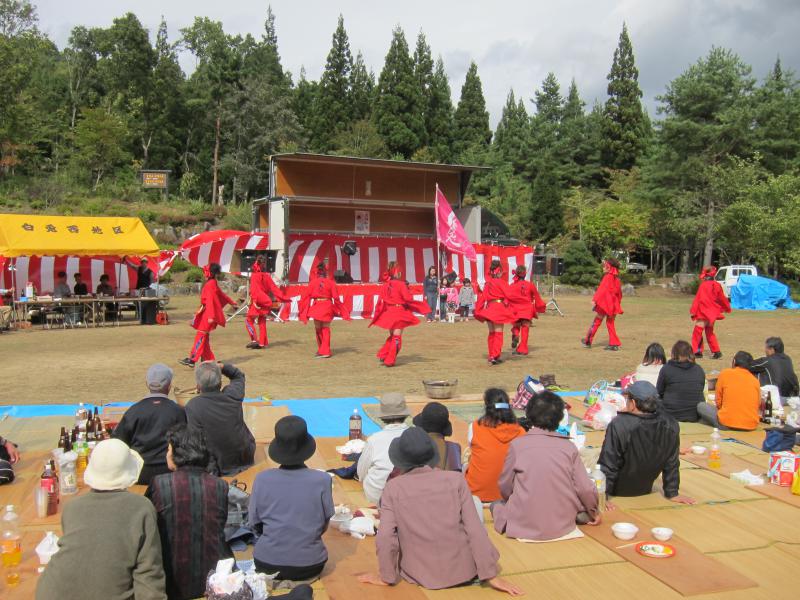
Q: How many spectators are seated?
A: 15